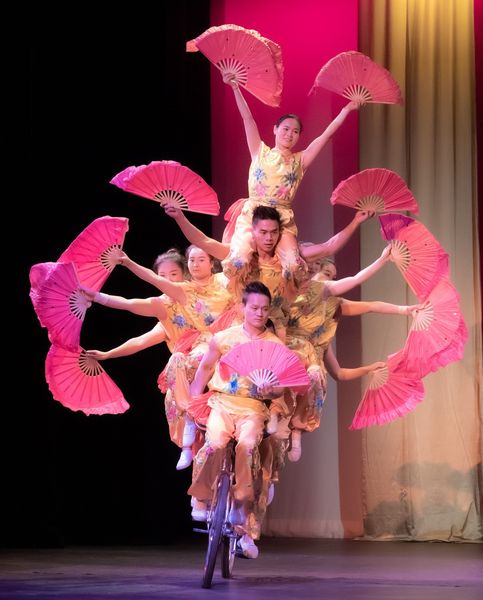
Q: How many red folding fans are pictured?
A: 11